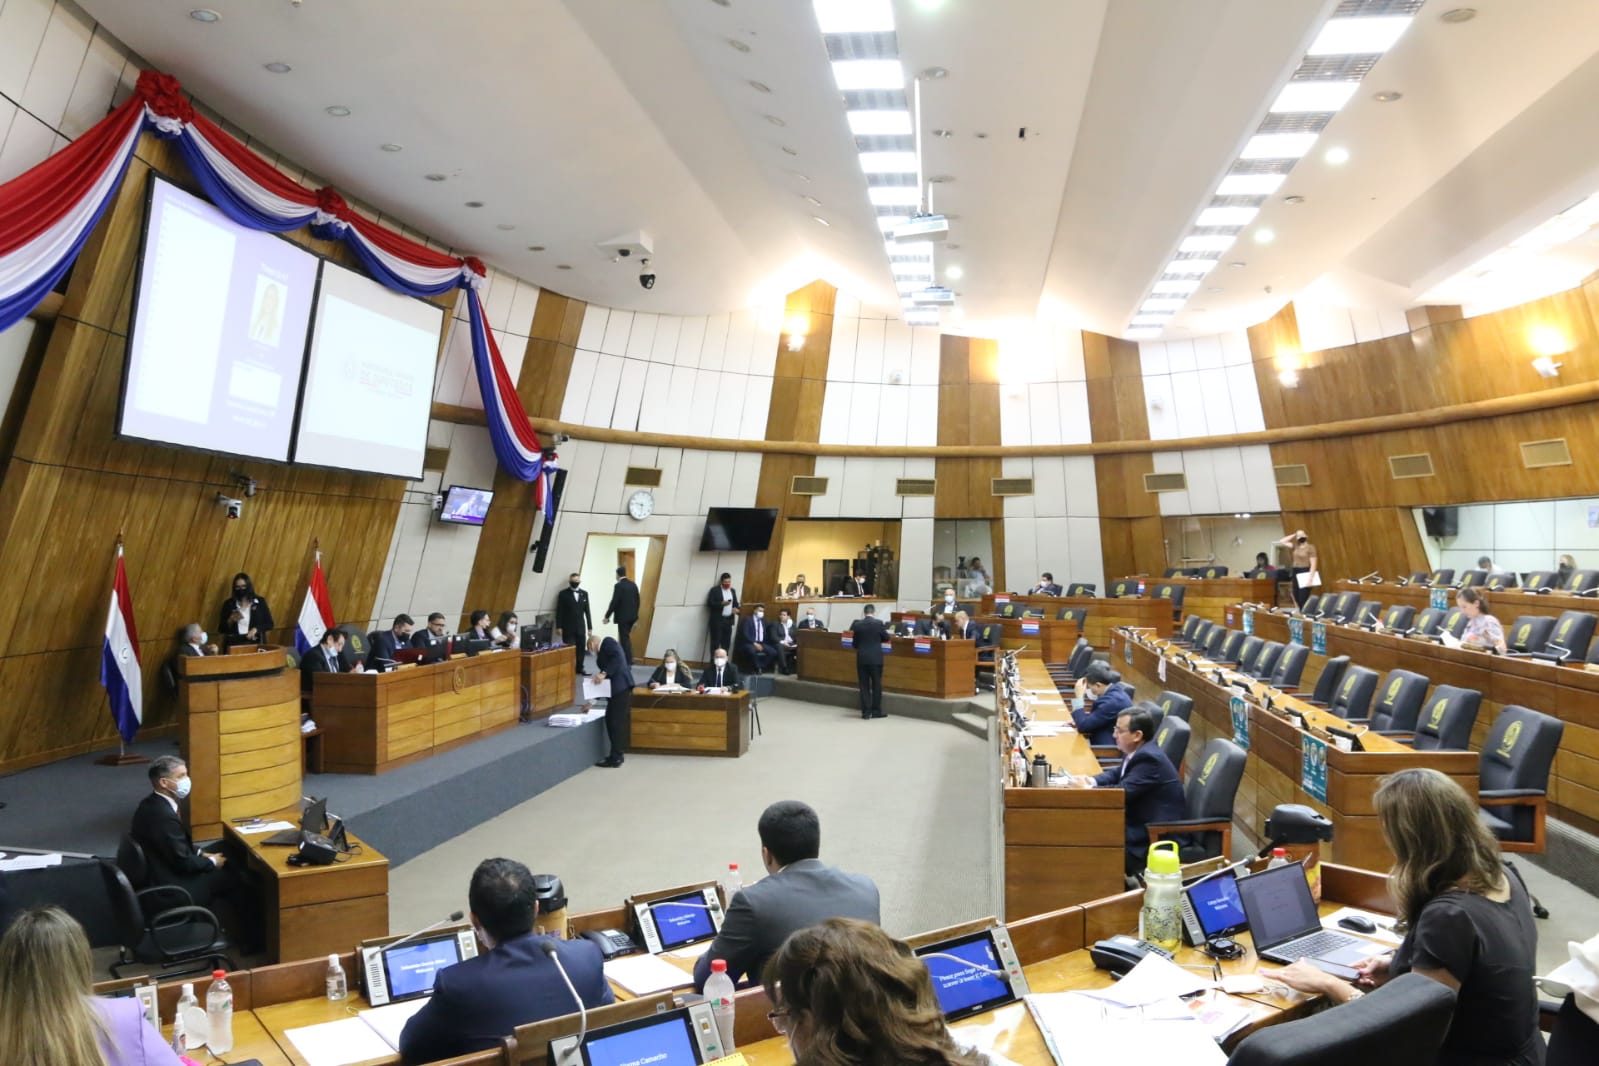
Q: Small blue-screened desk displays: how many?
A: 5